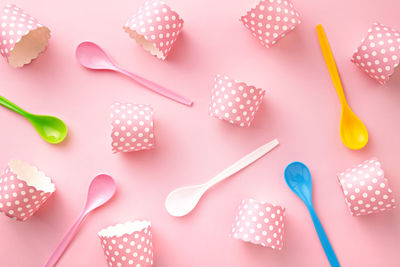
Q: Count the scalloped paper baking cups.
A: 10